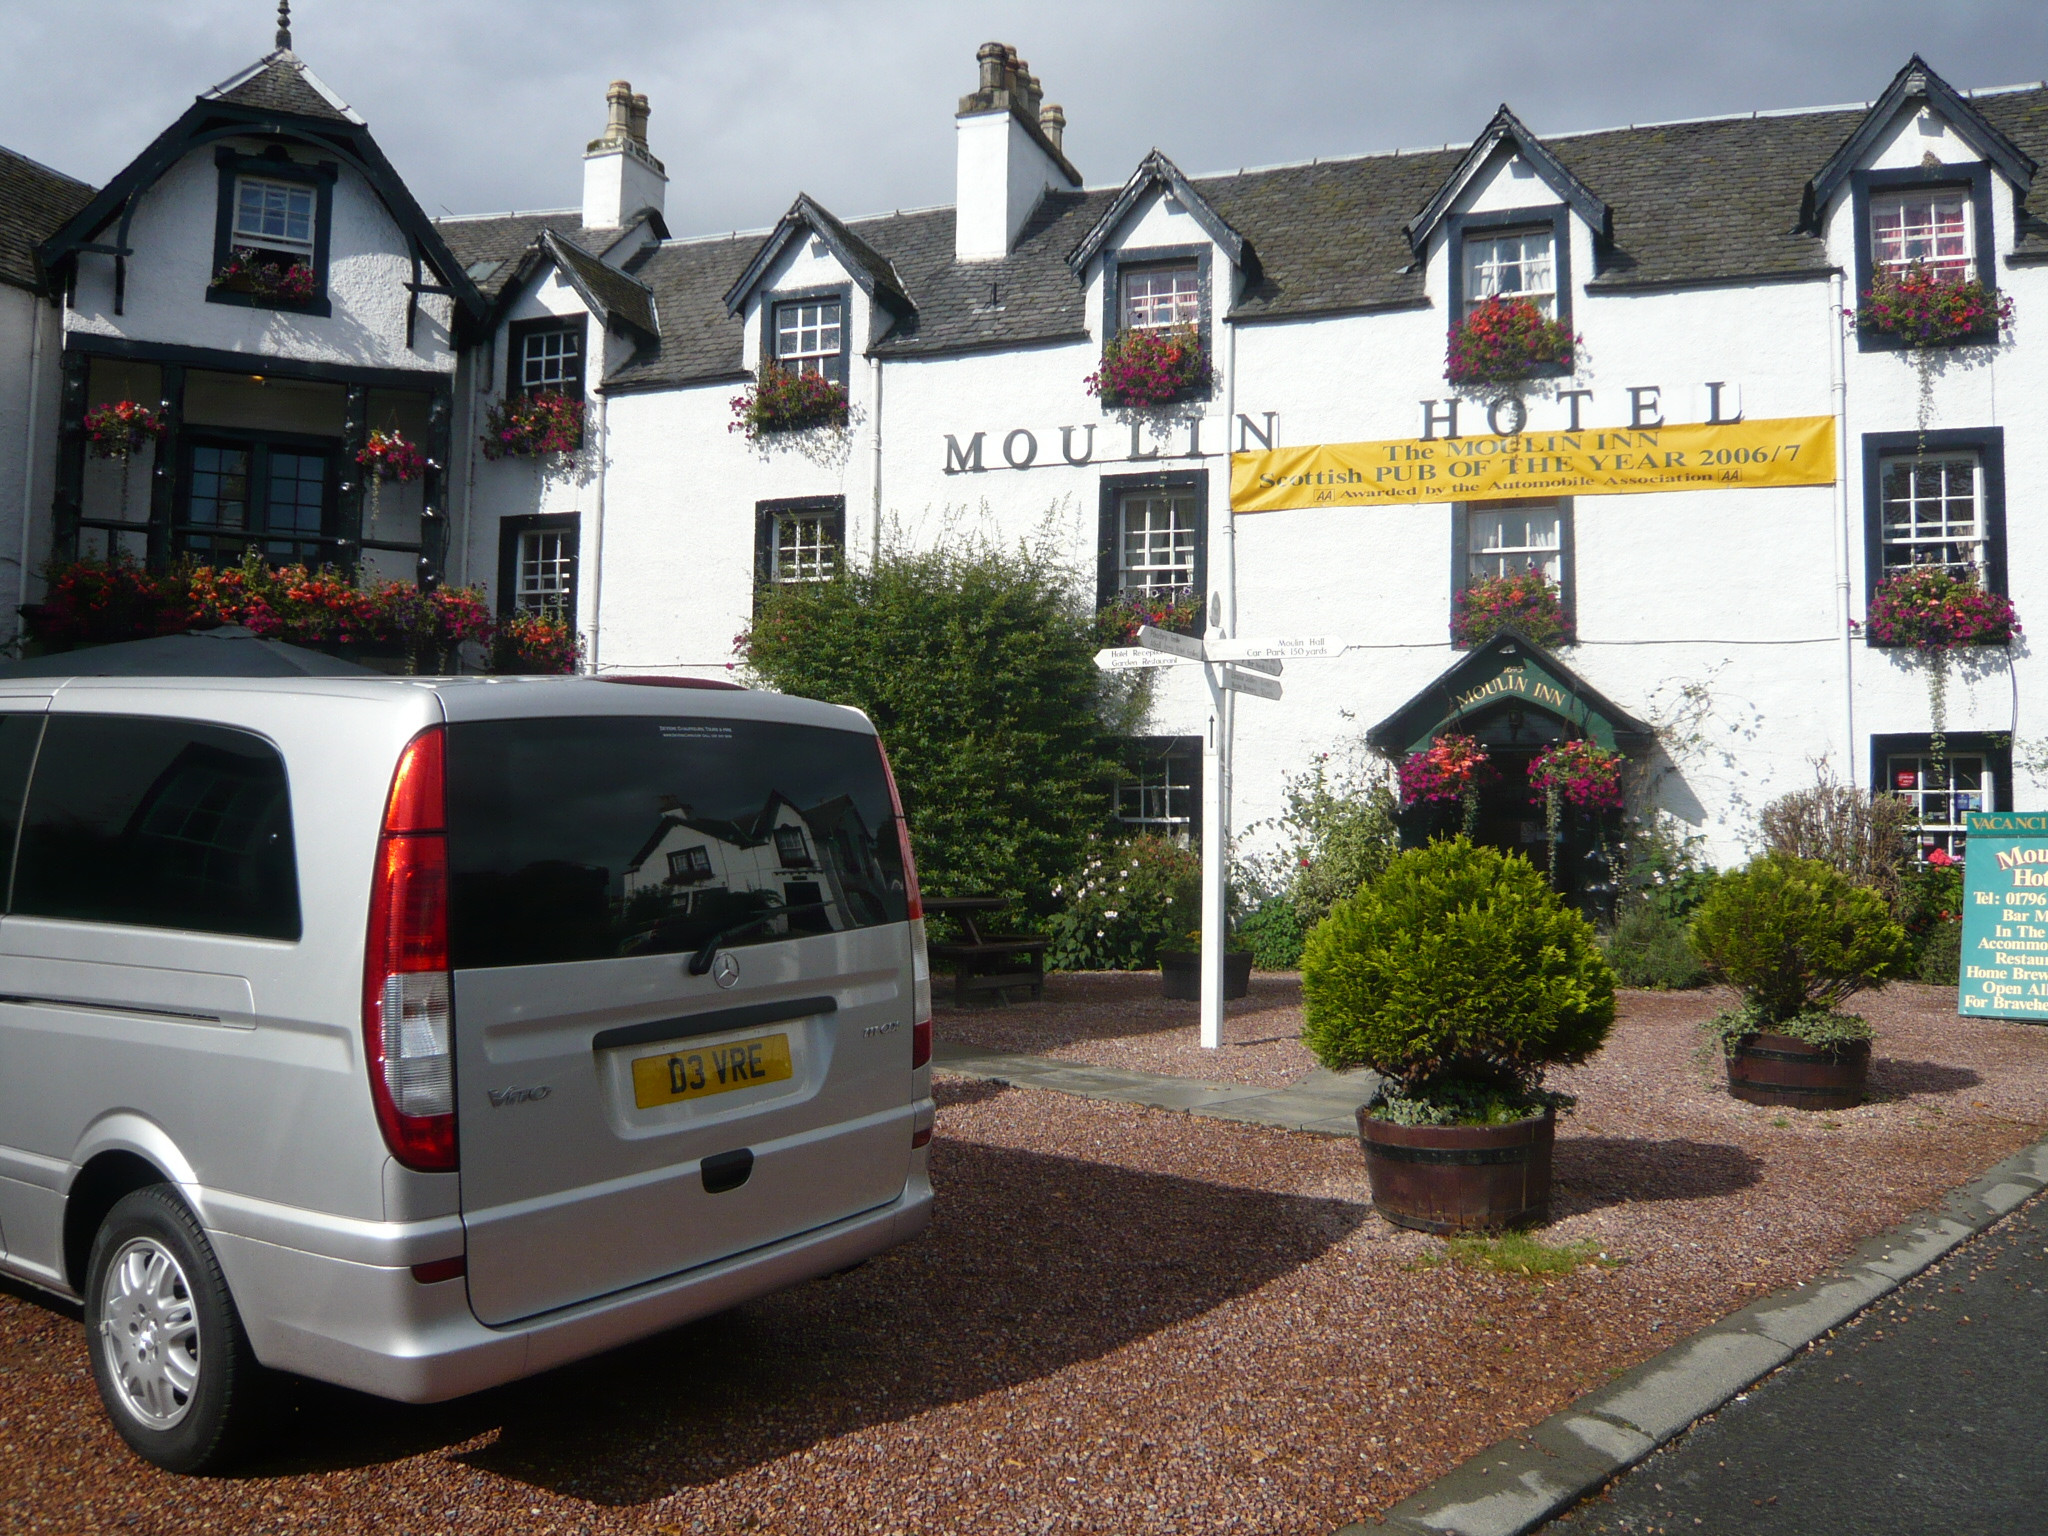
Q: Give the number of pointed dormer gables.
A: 5